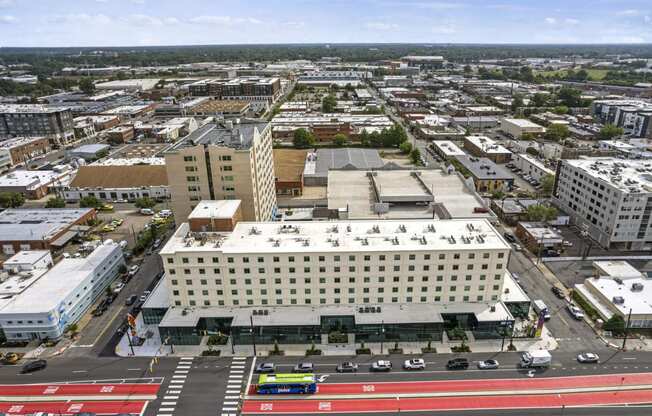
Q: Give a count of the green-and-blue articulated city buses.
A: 1